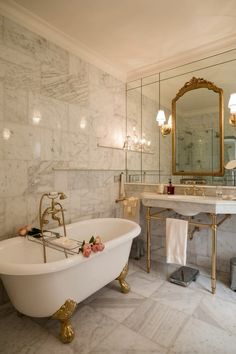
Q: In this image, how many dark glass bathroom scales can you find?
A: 1